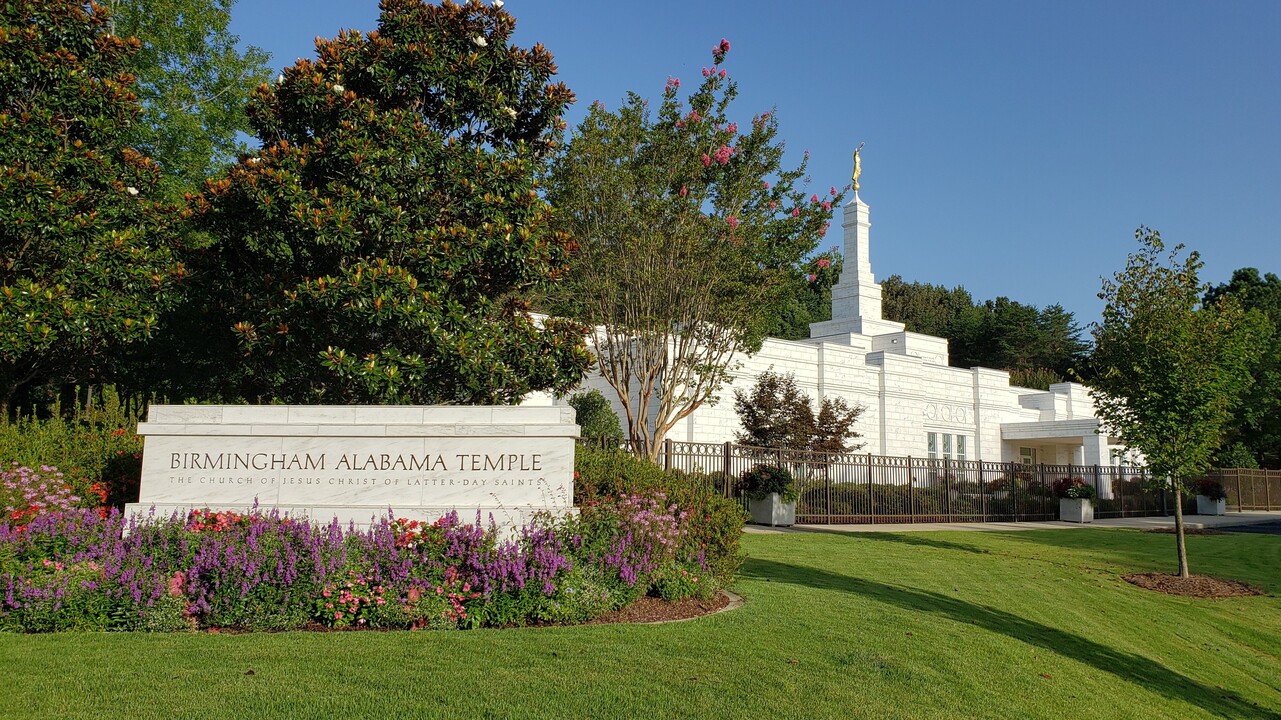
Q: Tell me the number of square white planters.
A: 3